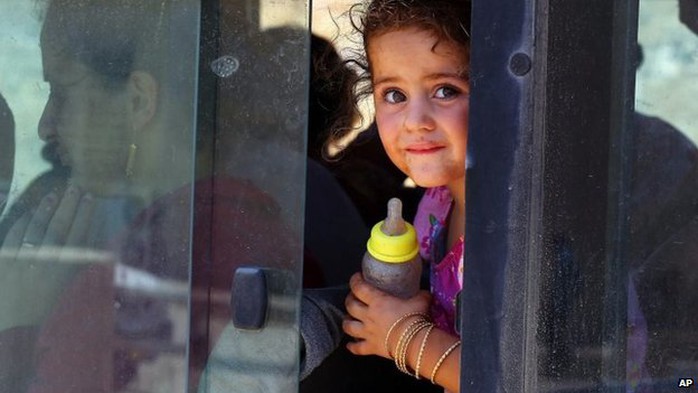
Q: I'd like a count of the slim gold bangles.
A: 6